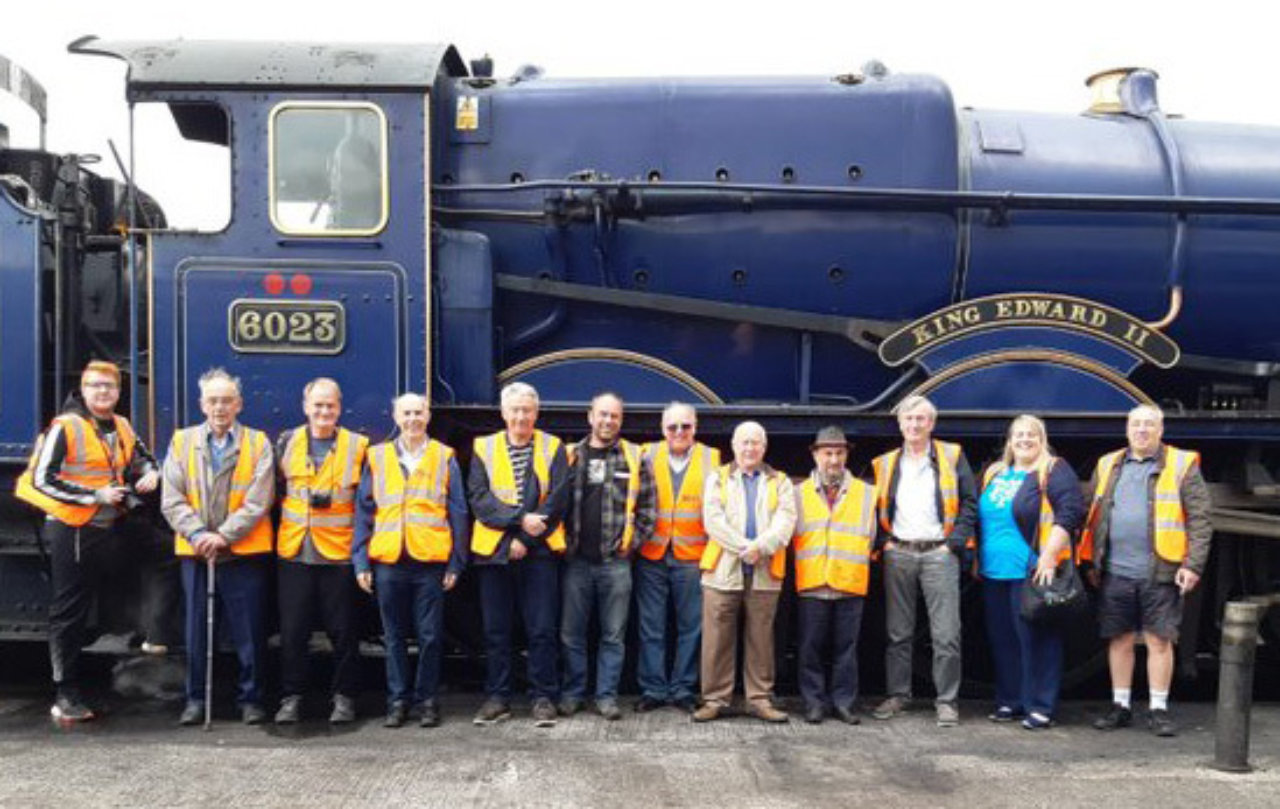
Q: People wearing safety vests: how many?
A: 12